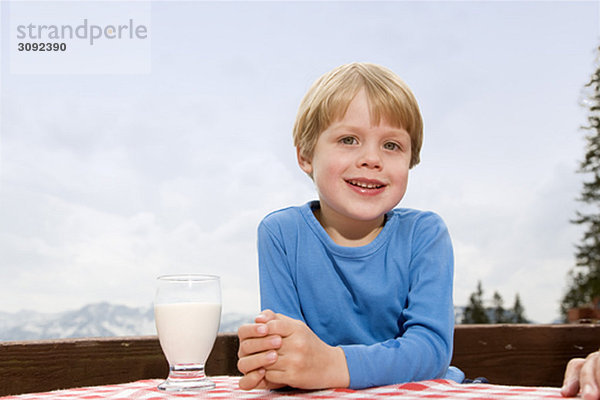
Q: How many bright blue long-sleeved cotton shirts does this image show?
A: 1